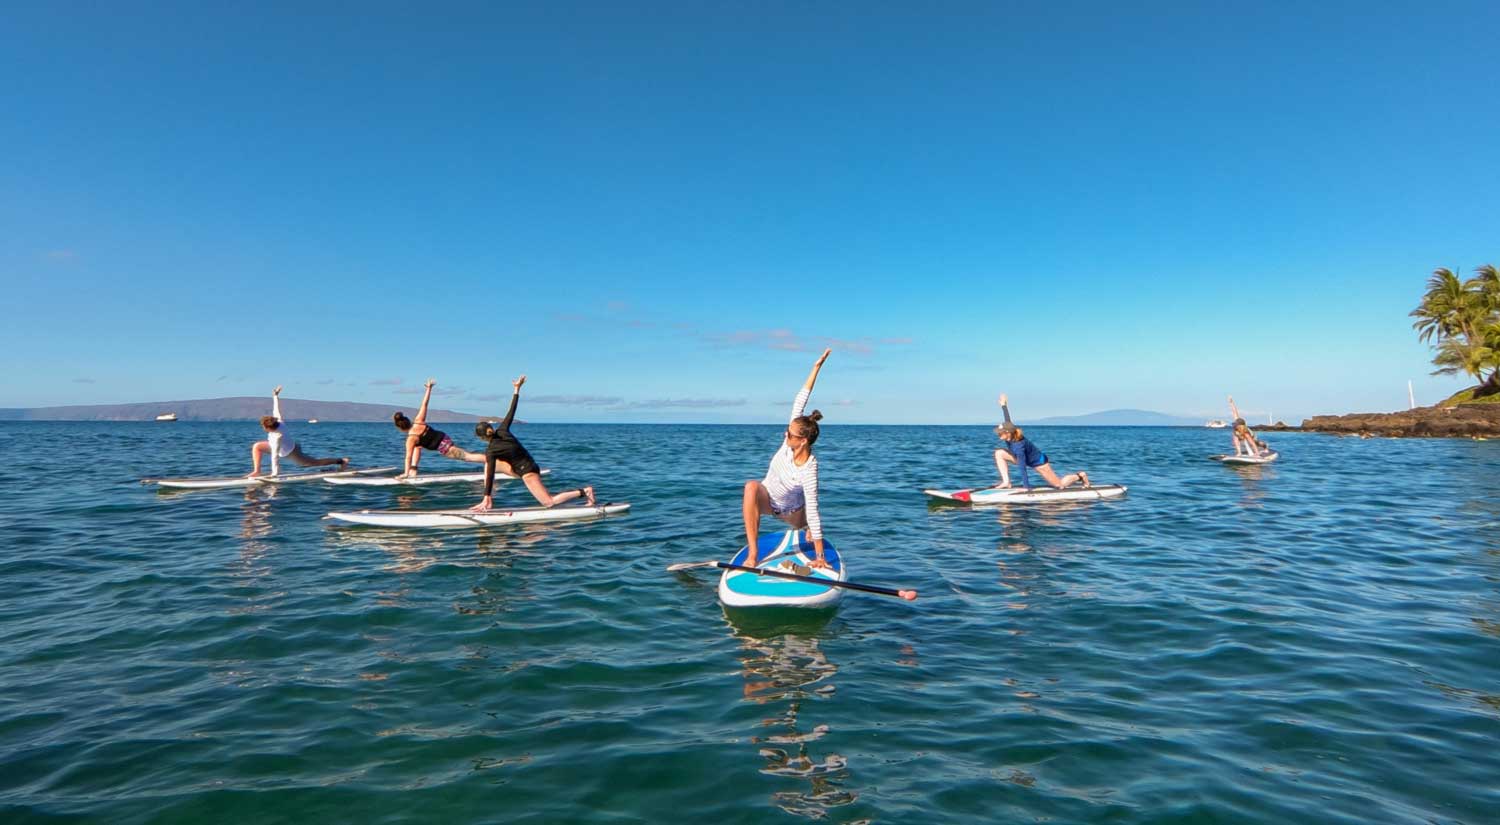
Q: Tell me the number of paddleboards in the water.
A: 6